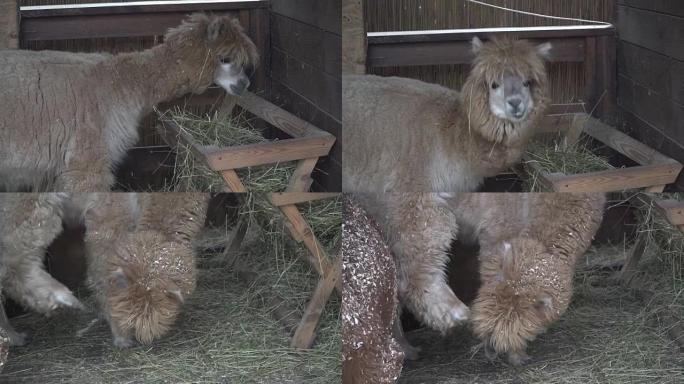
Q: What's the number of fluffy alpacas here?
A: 4